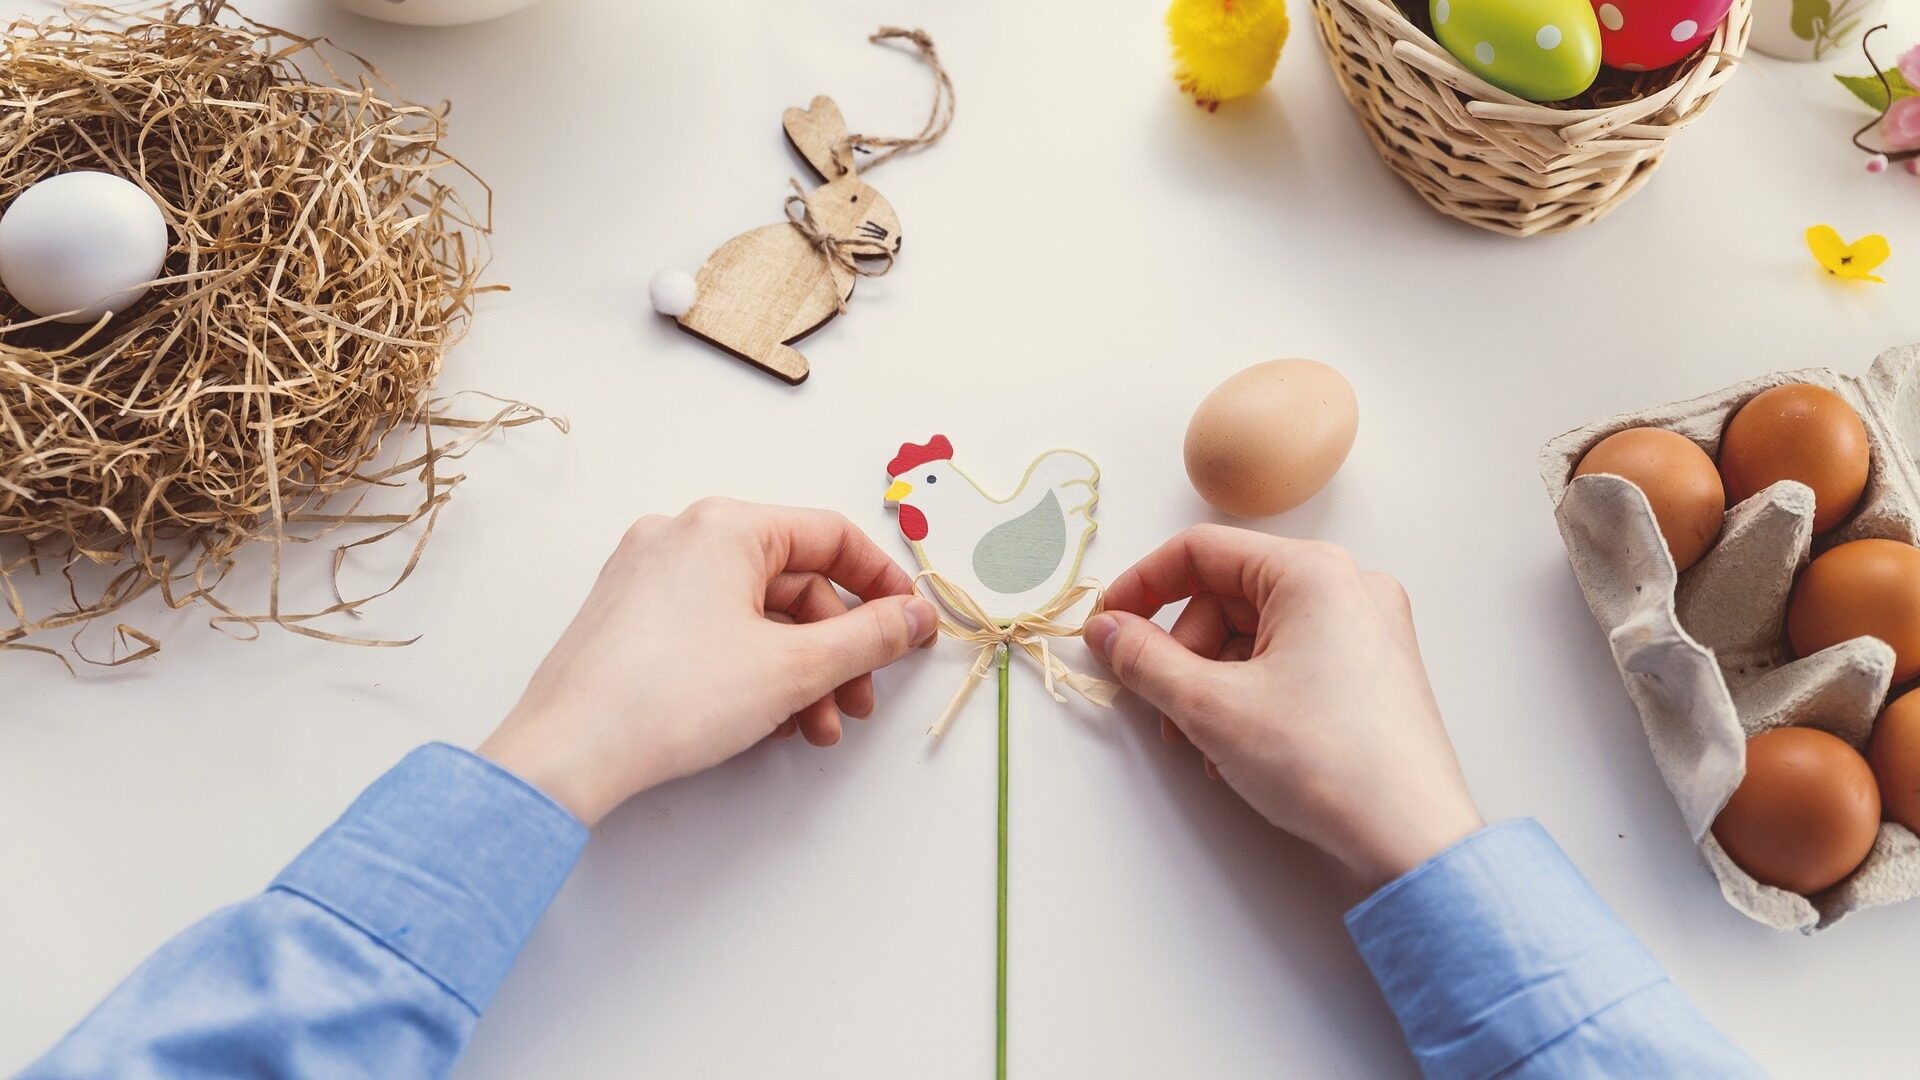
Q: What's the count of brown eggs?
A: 6